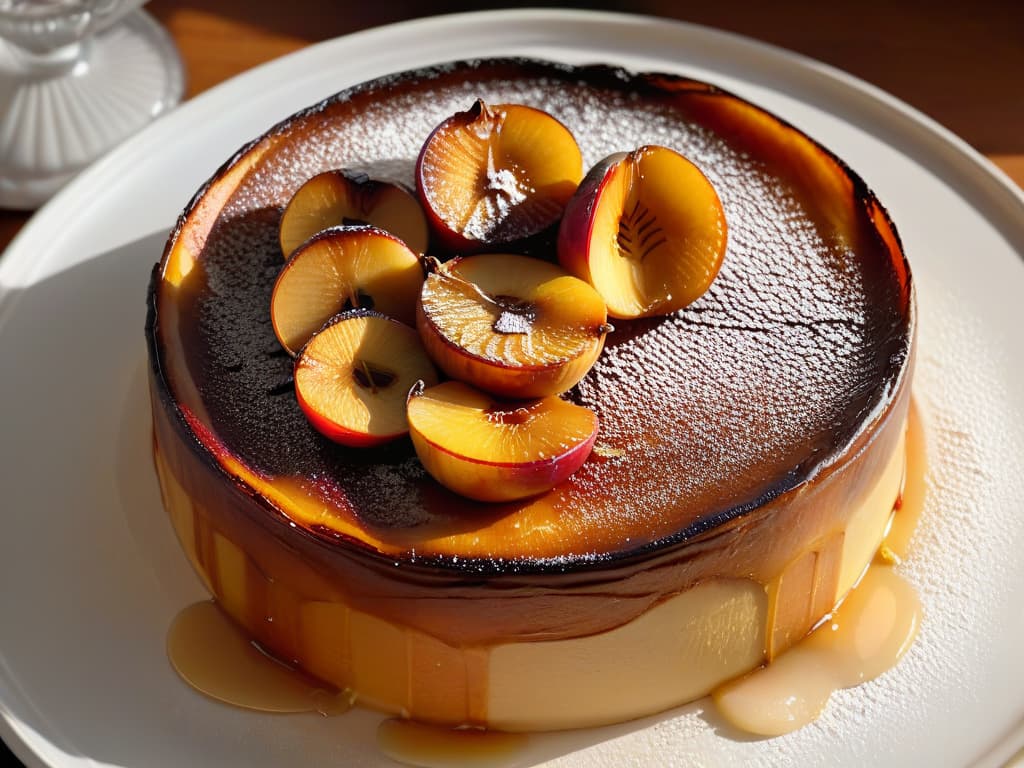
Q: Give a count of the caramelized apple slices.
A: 7